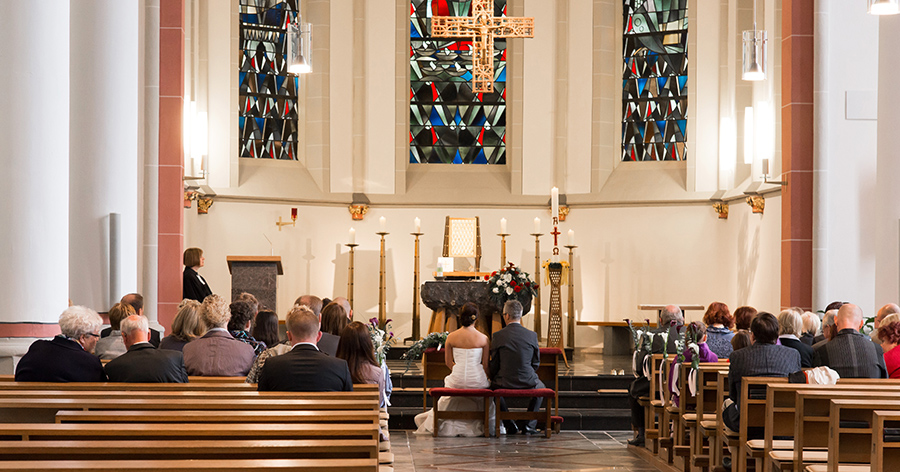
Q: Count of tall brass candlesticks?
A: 6